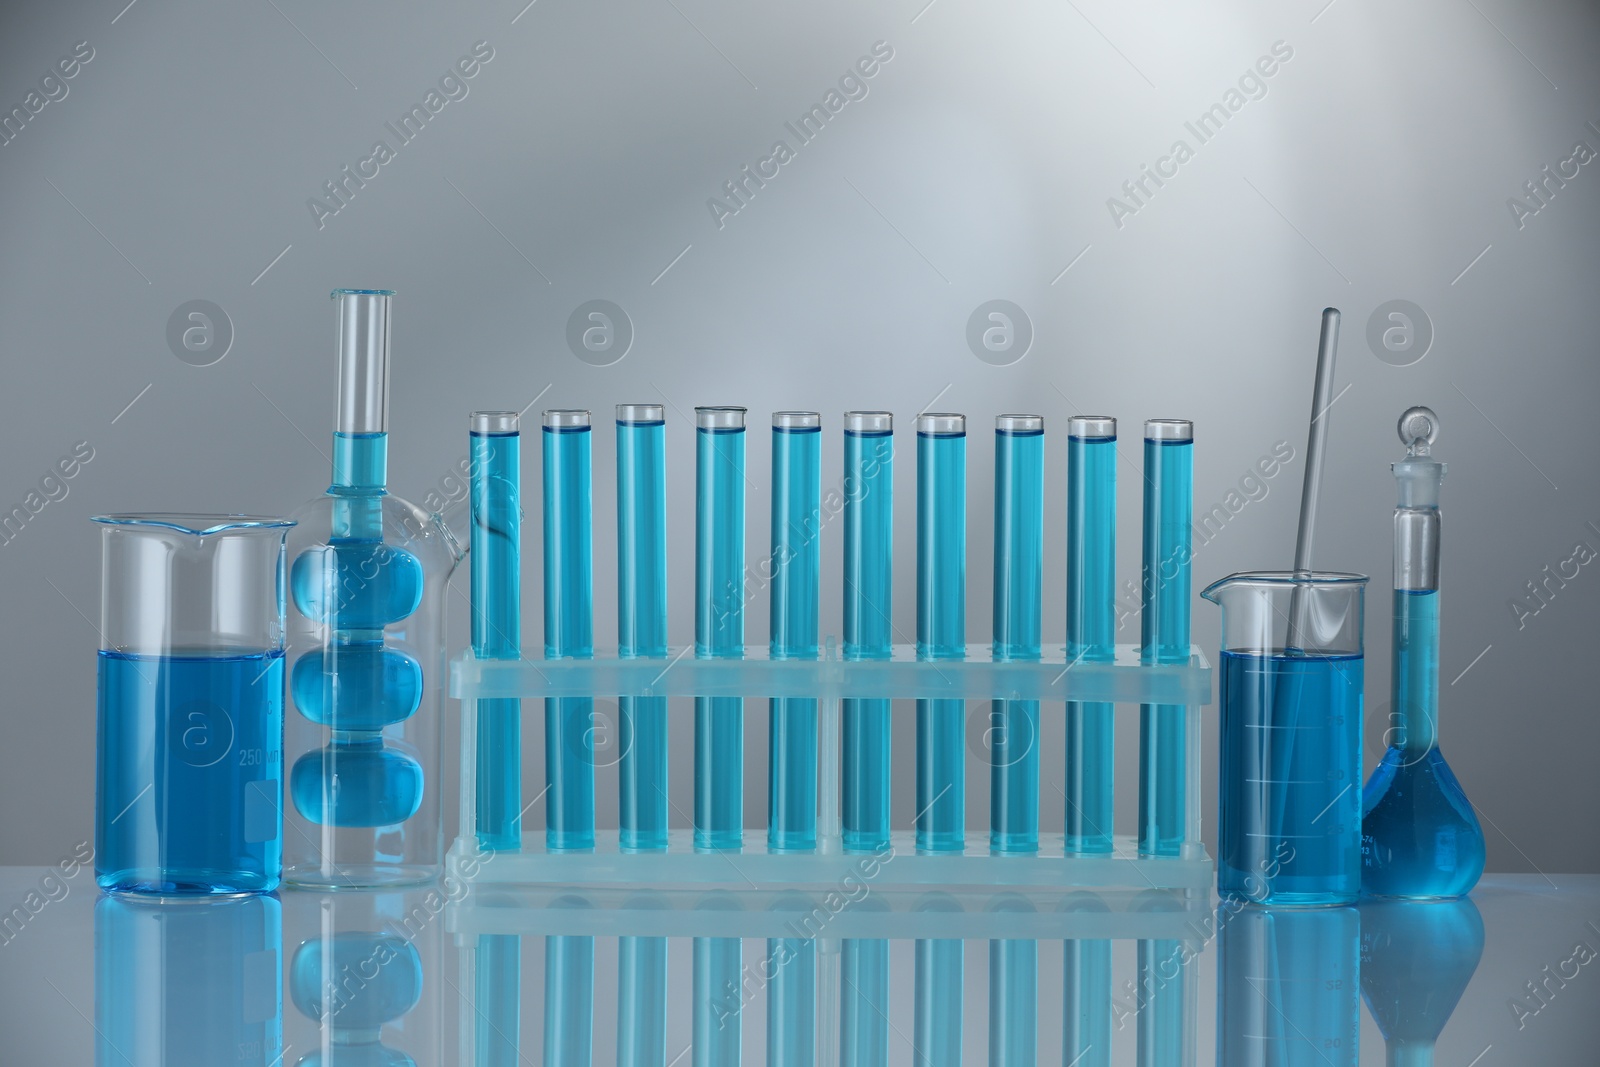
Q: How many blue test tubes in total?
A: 10